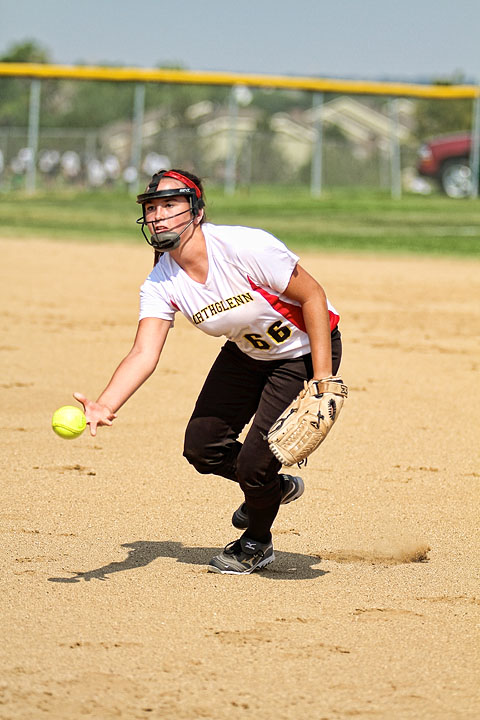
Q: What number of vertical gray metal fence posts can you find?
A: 6